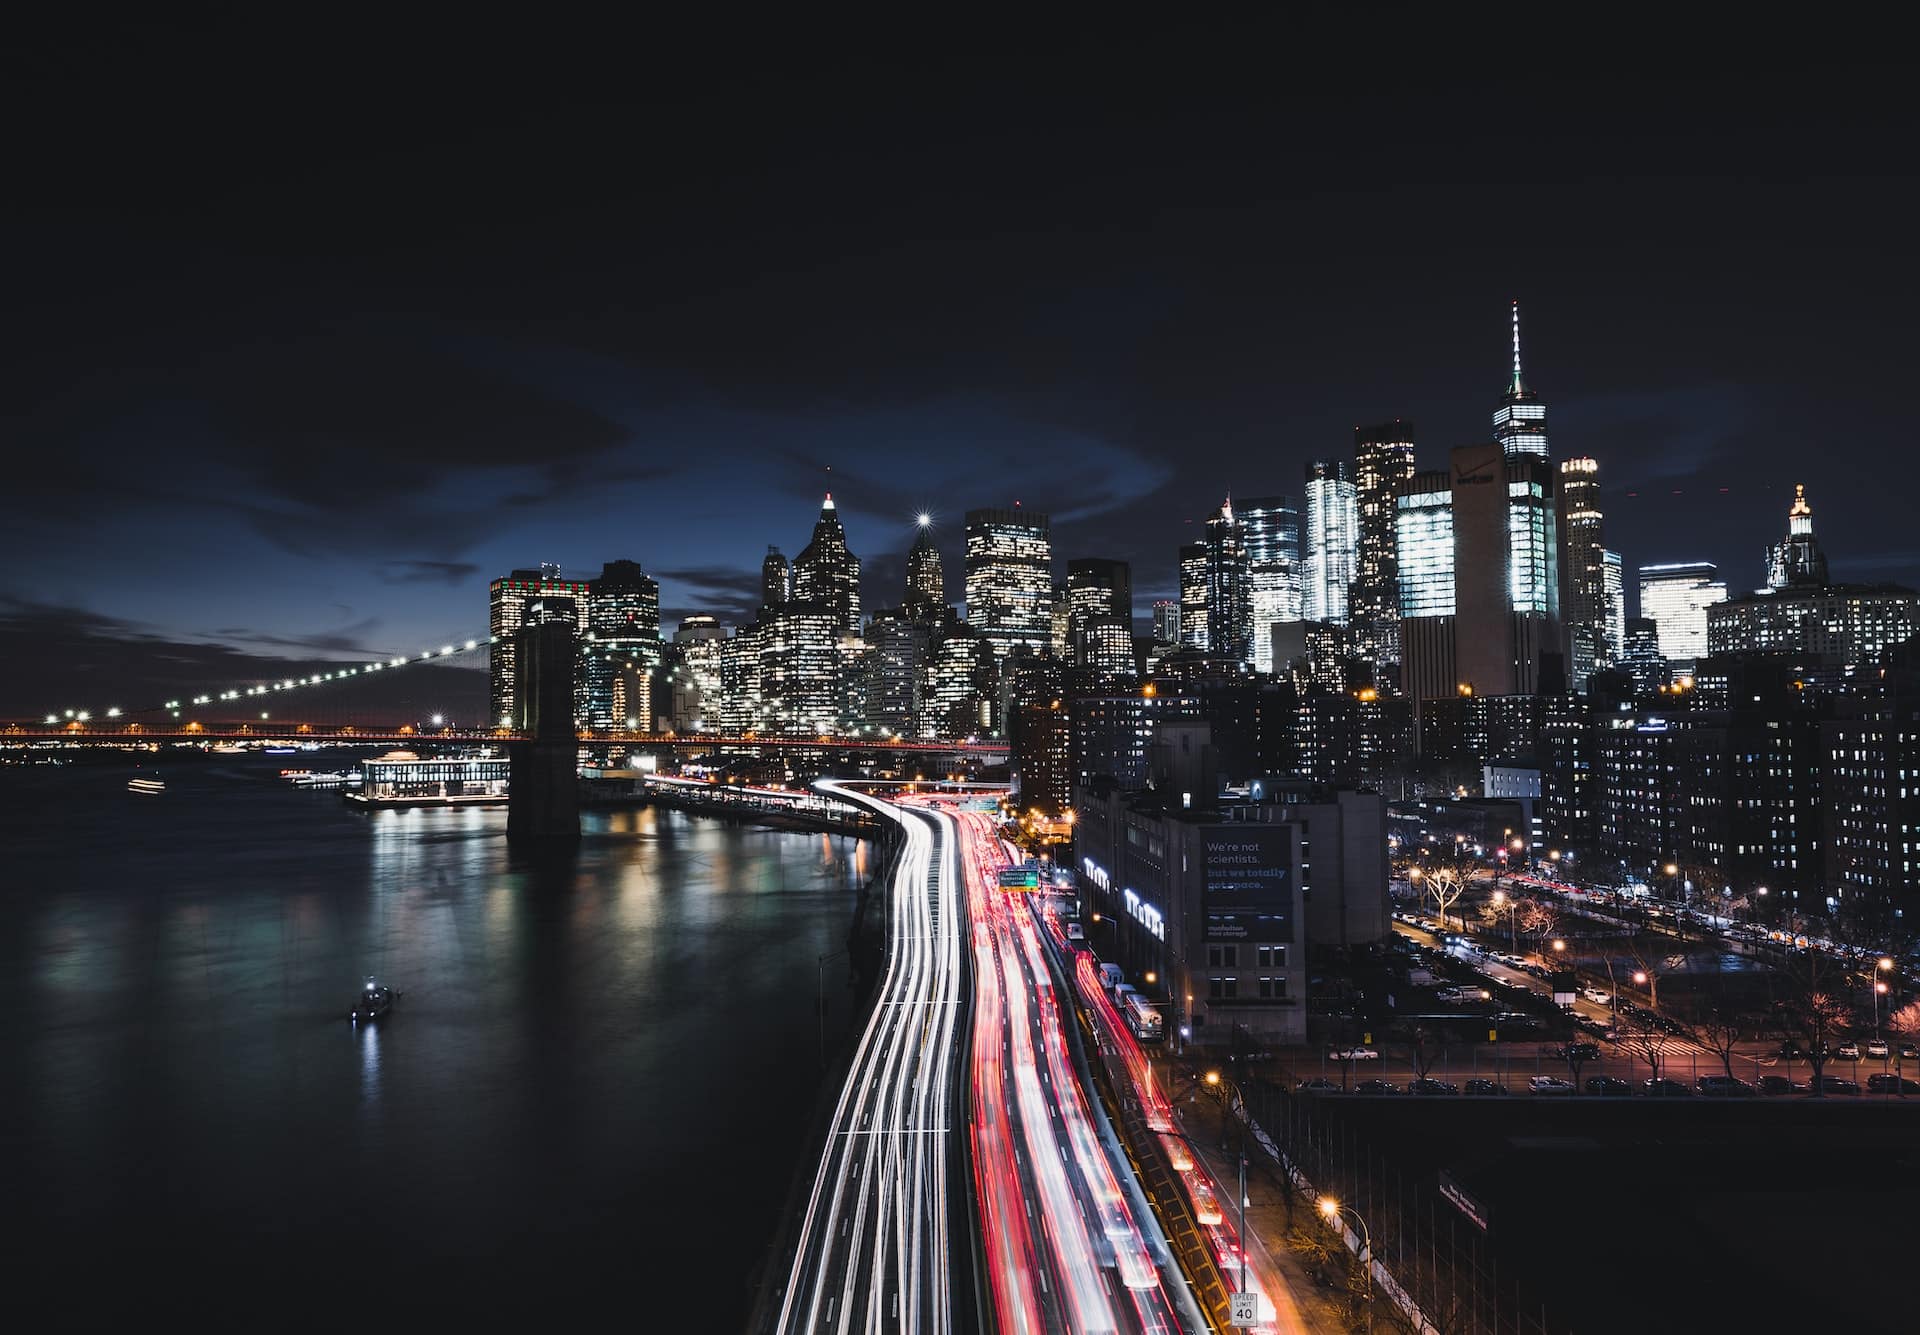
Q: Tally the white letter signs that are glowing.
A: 2